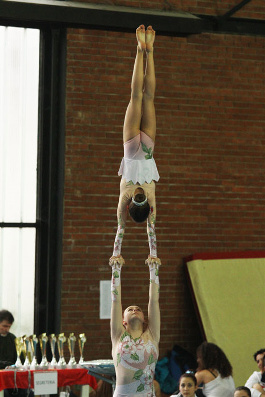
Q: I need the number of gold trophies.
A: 8